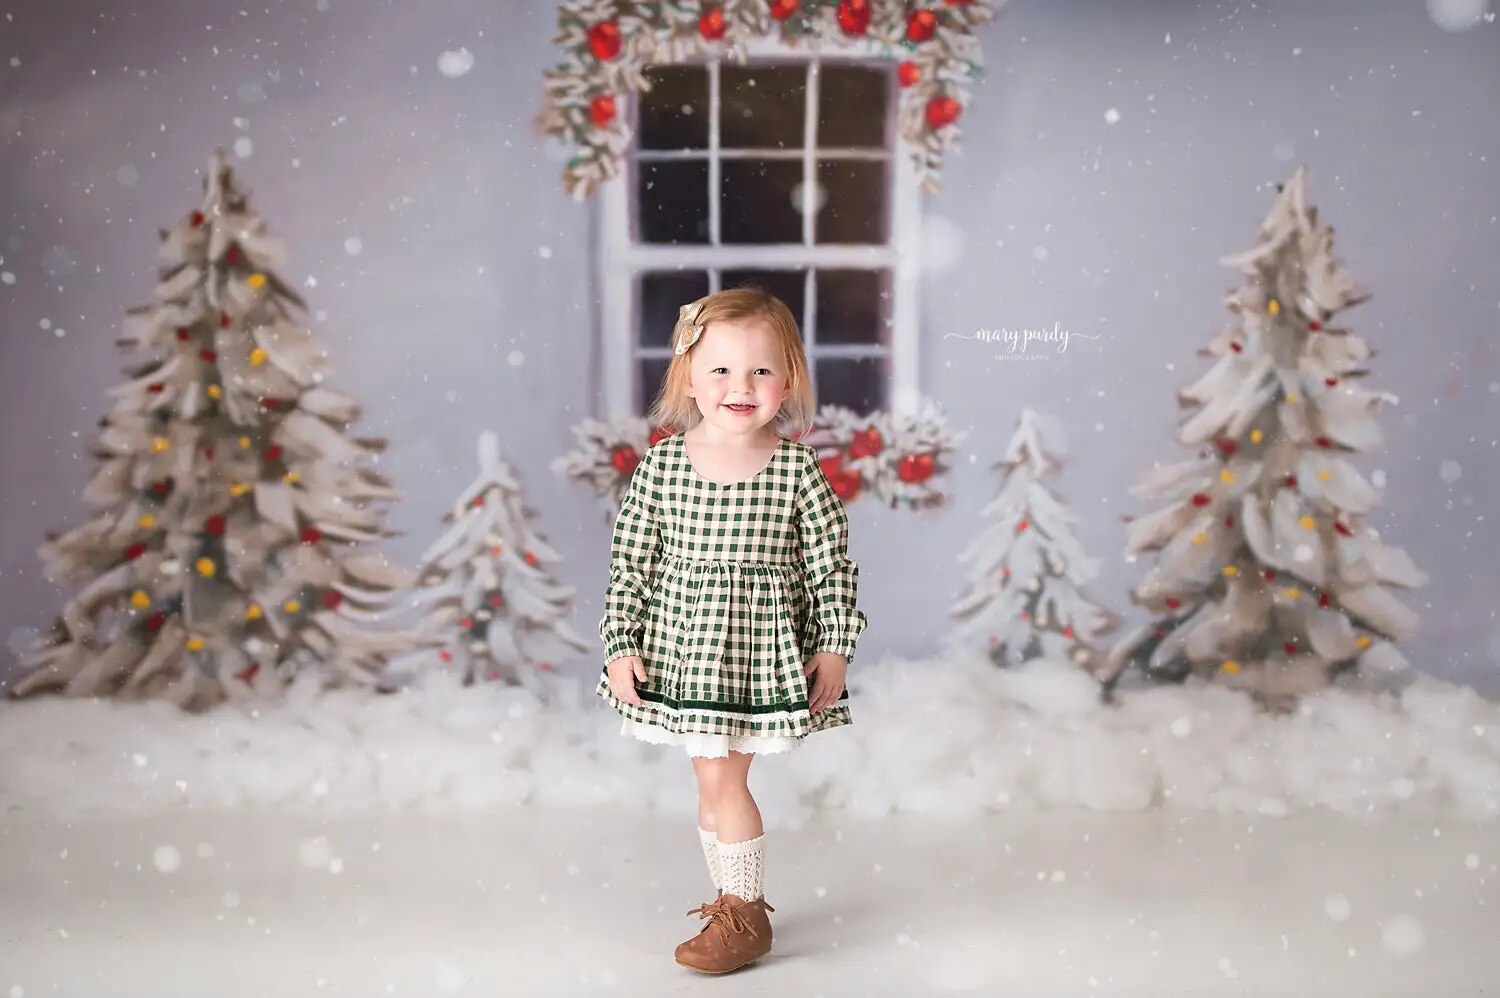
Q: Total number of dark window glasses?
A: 11